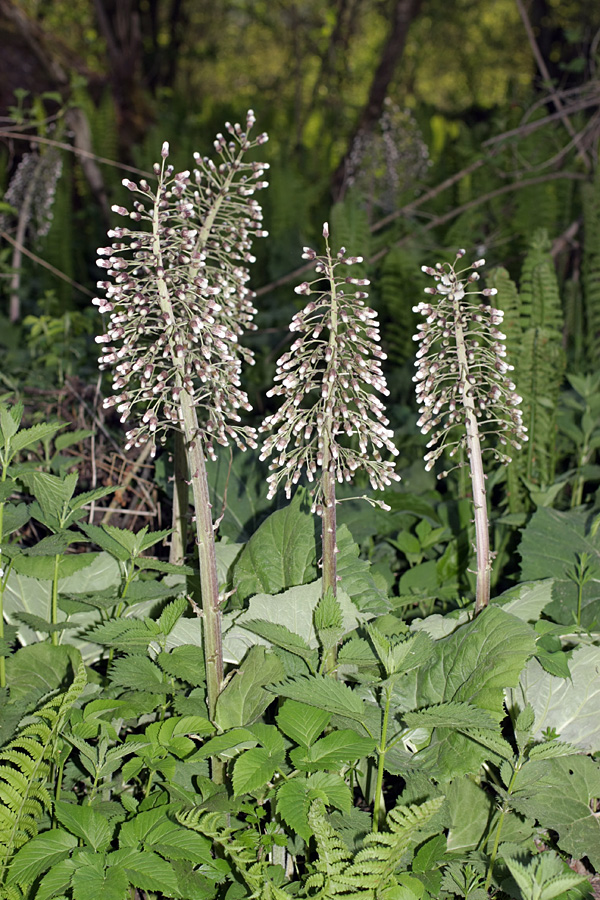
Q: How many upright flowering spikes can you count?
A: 4